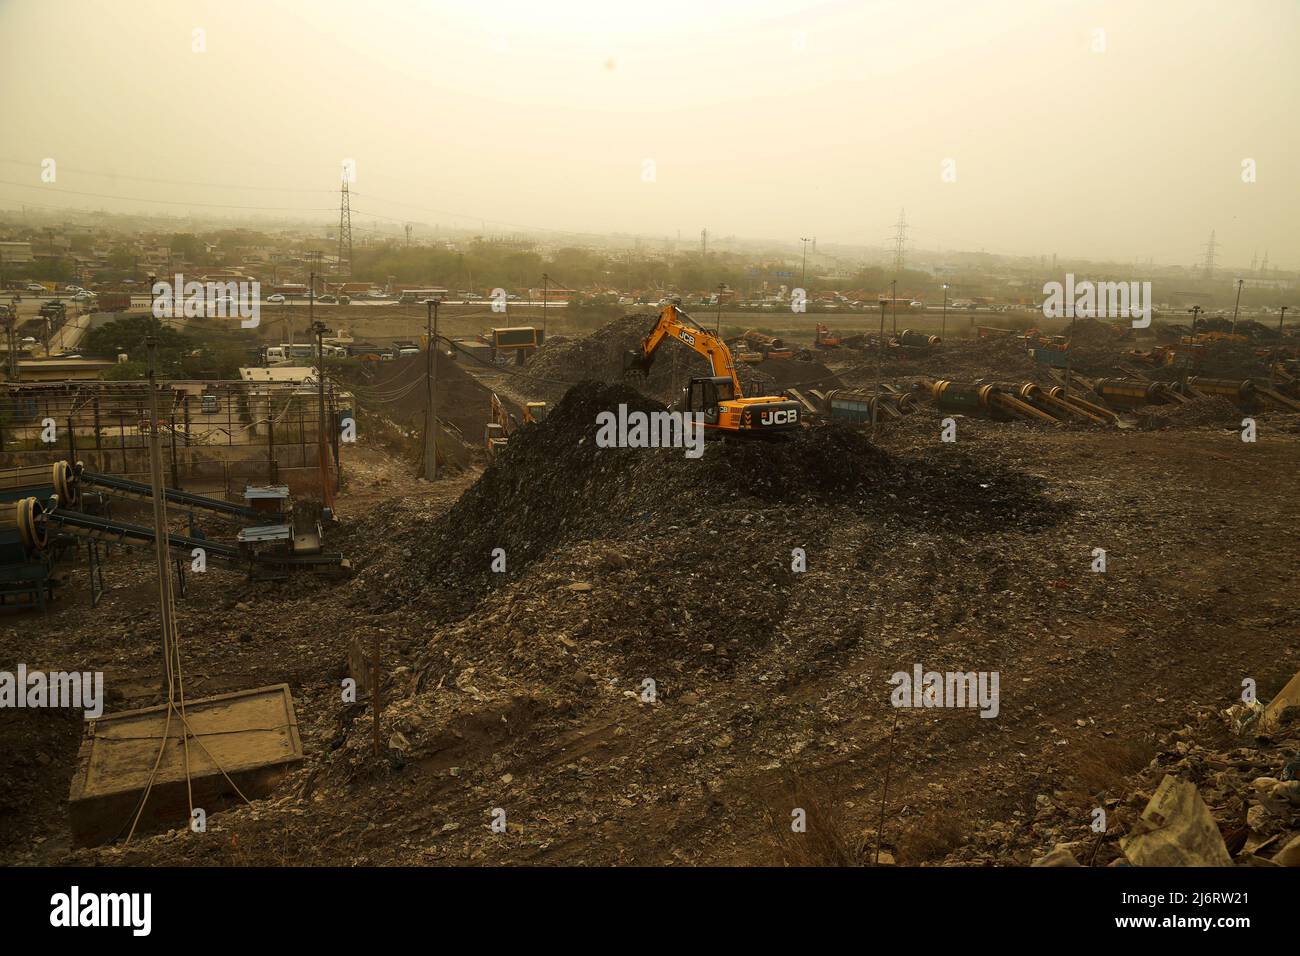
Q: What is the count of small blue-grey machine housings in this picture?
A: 2